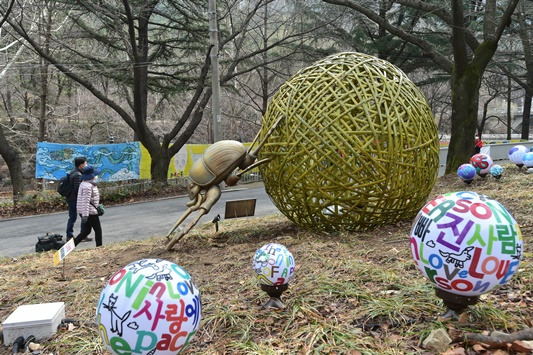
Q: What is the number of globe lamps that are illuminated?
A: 0